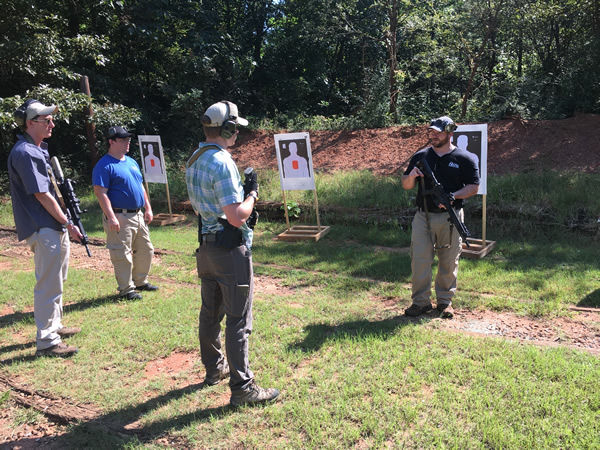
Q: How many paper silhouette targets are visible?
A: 3